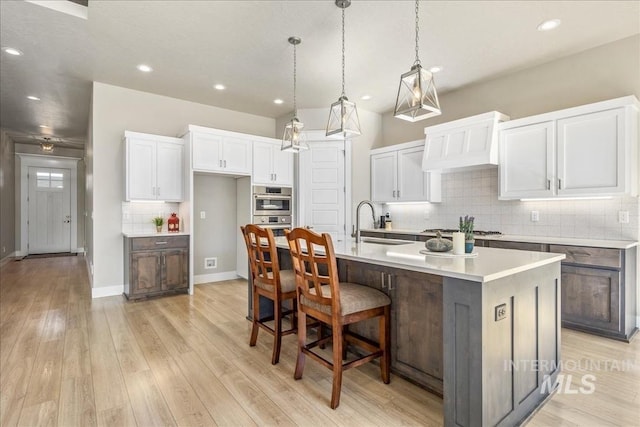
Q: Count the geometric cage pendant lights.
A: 3